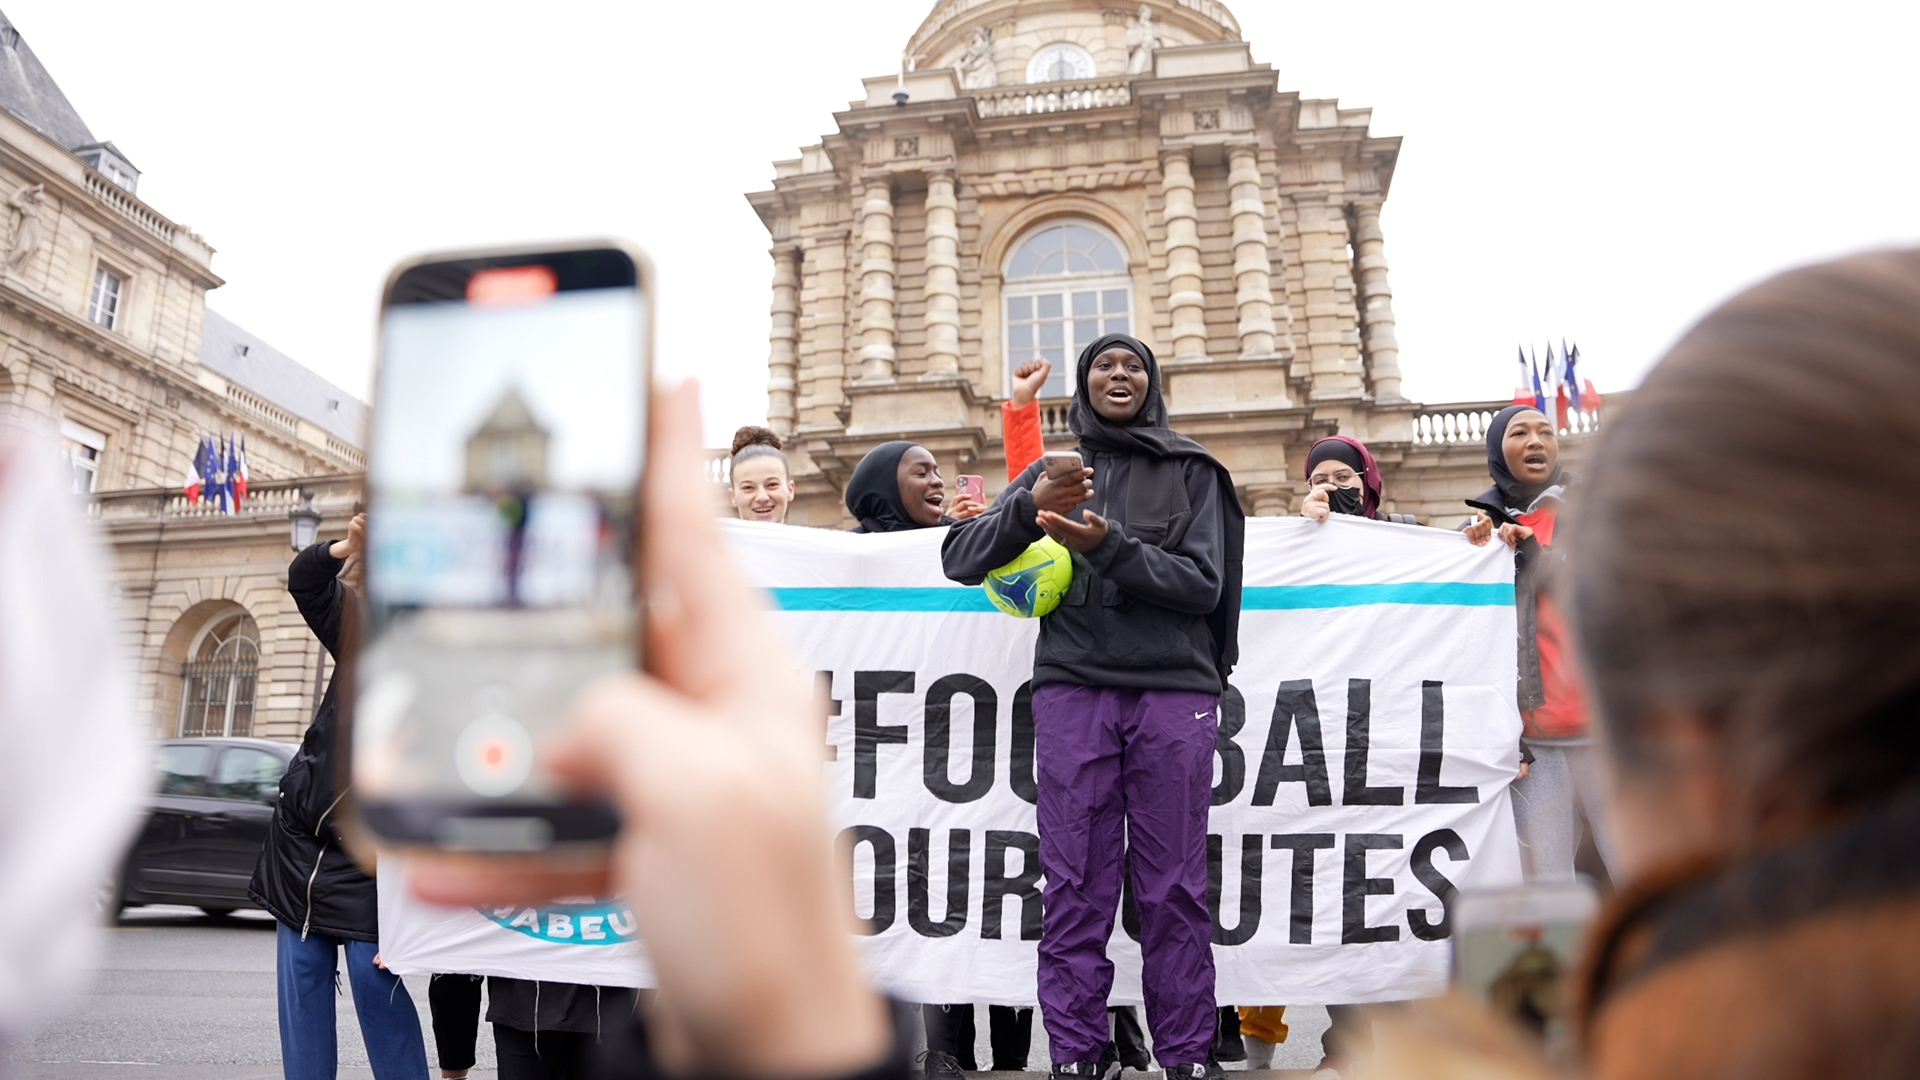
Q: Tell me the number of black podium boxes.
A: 0